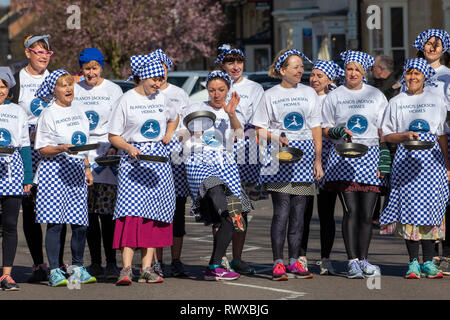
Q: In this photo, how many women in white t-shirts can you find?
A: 13